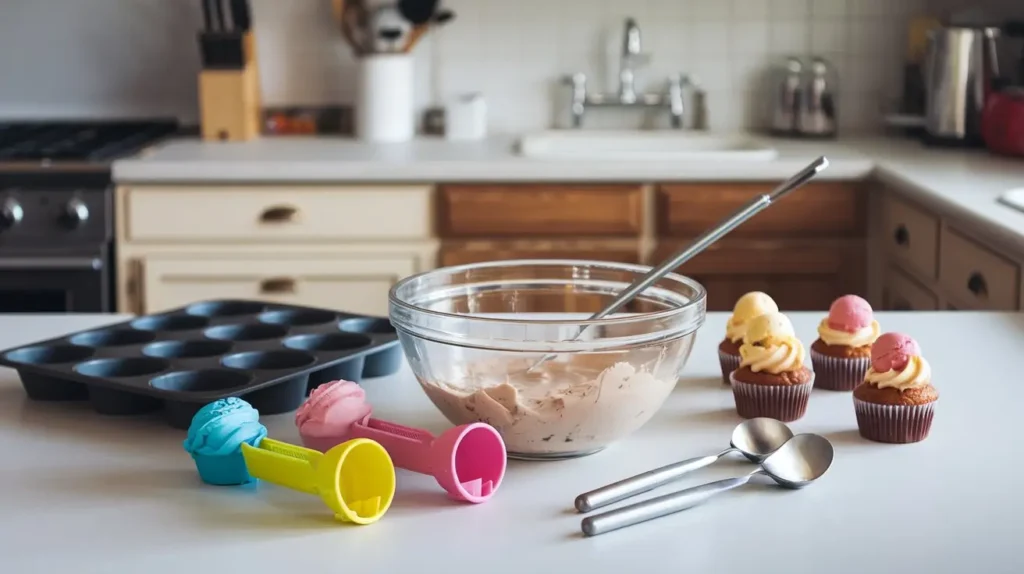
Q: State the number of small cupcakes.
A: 4